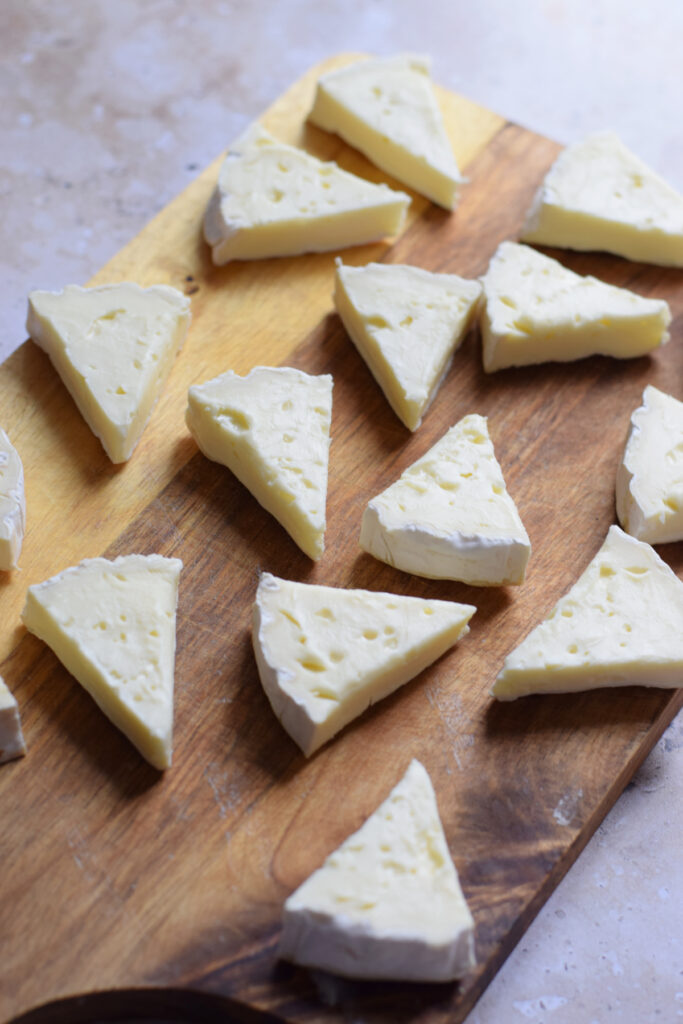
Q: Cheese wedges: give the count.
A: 15